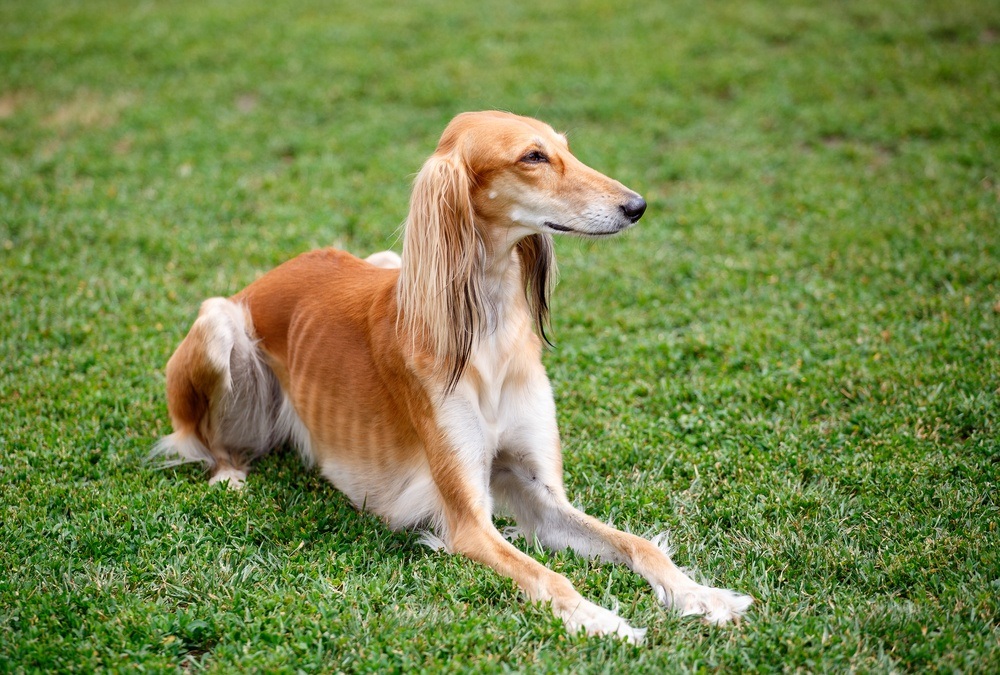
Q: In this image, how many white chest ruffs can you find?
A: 1